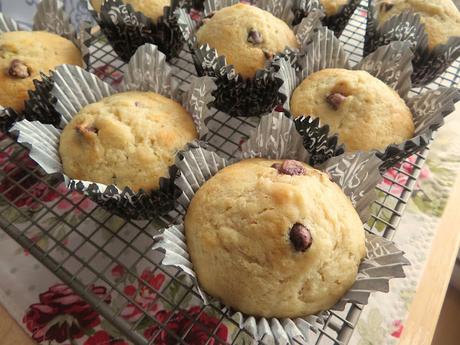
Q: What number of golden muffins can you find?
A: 8